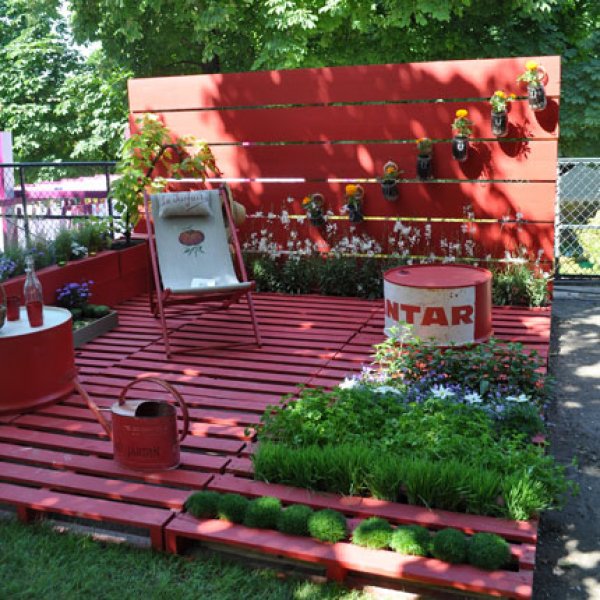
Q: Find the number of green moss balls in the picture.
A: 9